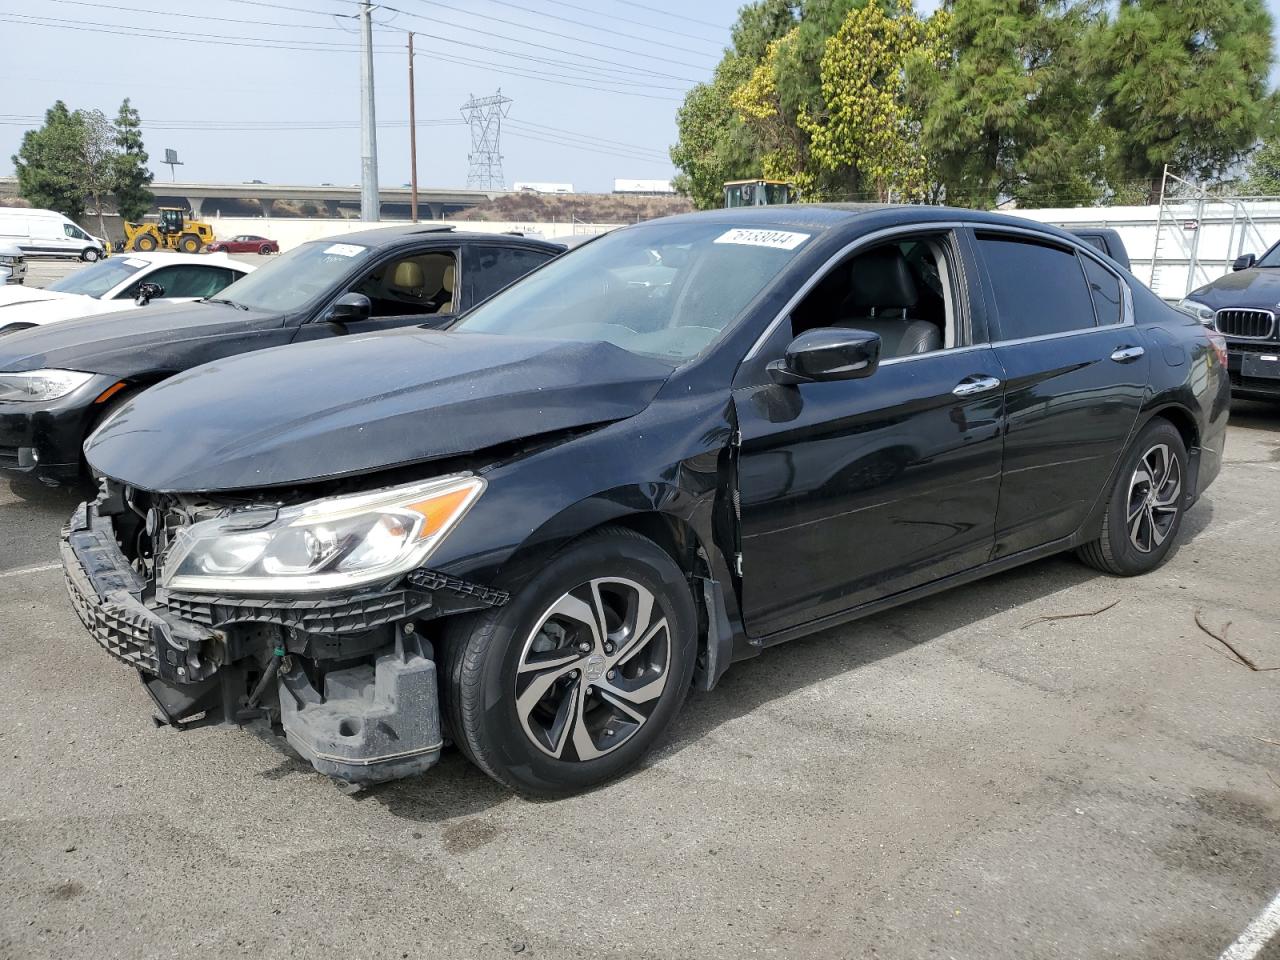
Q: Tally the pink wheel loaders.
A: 0